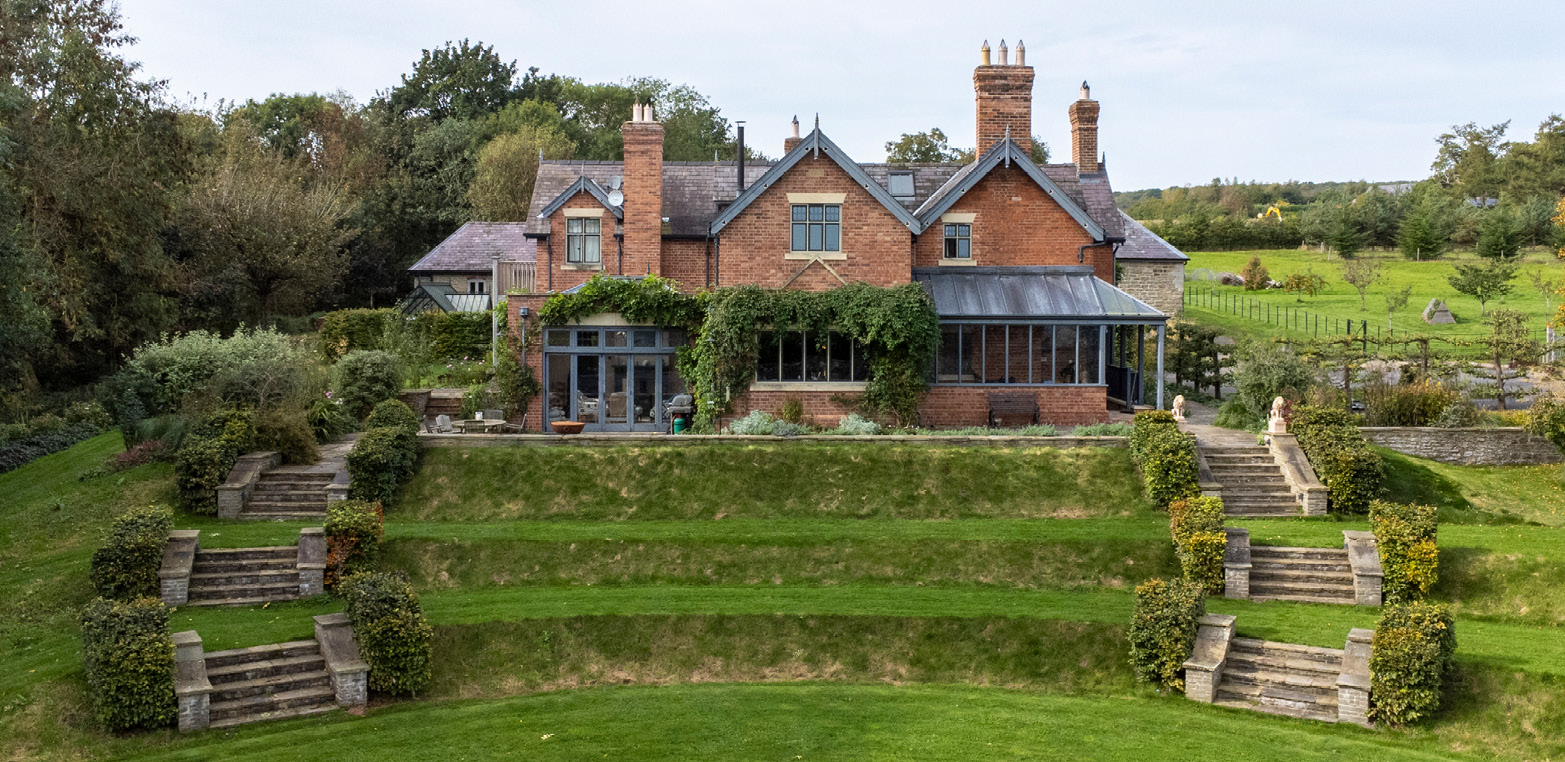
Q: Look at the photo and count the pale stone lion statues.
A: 2